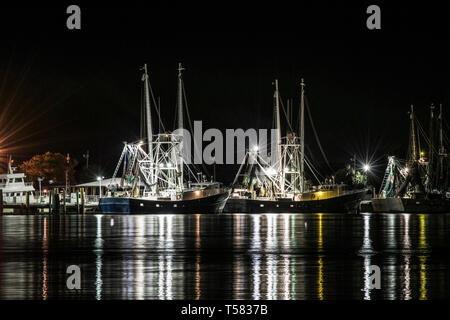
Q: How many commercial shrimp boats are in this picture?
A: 3